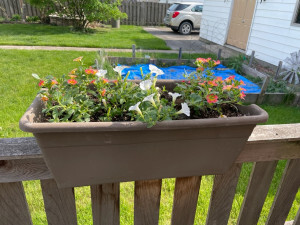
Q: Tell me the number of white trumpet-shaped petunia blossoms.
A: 8